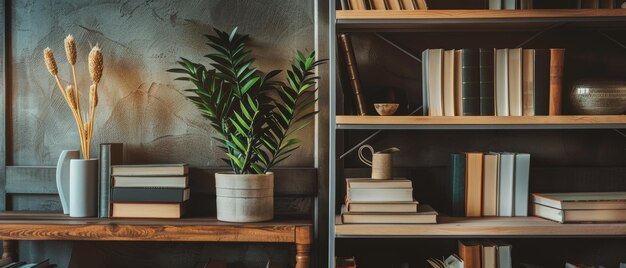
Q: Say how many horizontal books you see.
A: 10